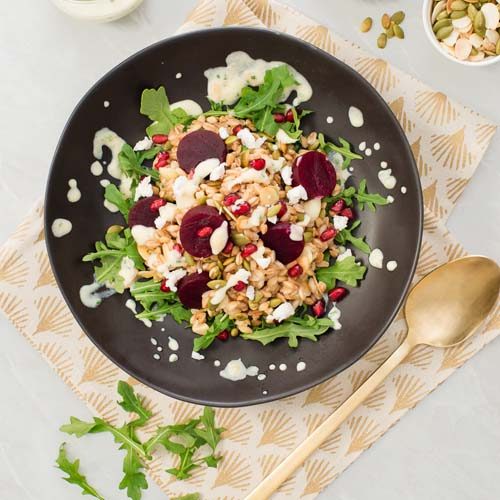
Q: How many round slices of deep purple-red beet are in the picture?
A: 6